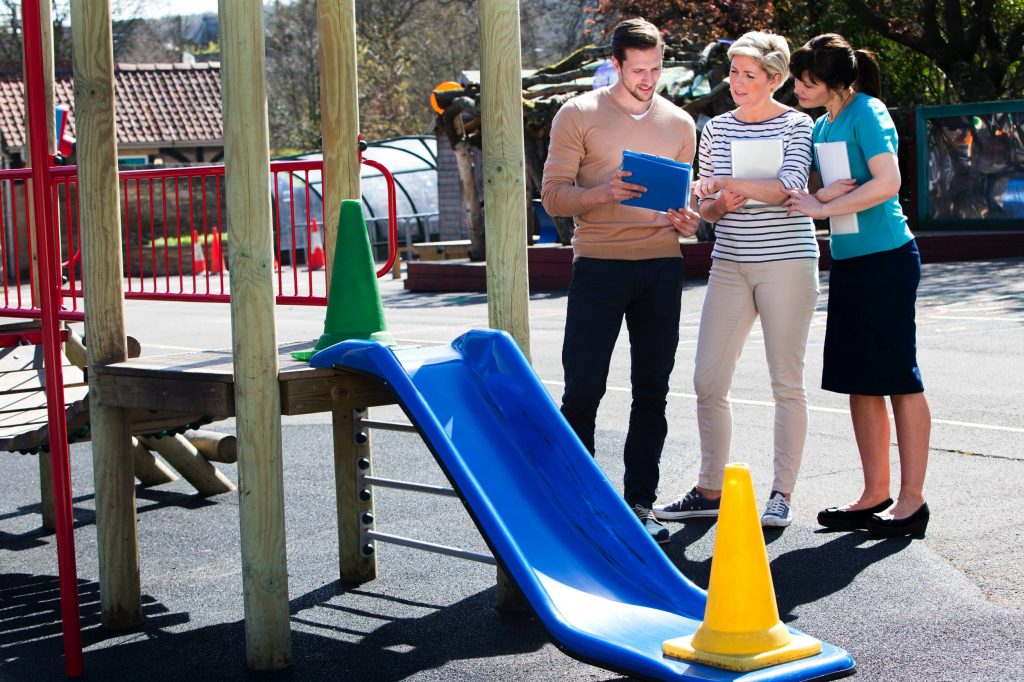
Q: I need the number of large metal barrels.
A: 0